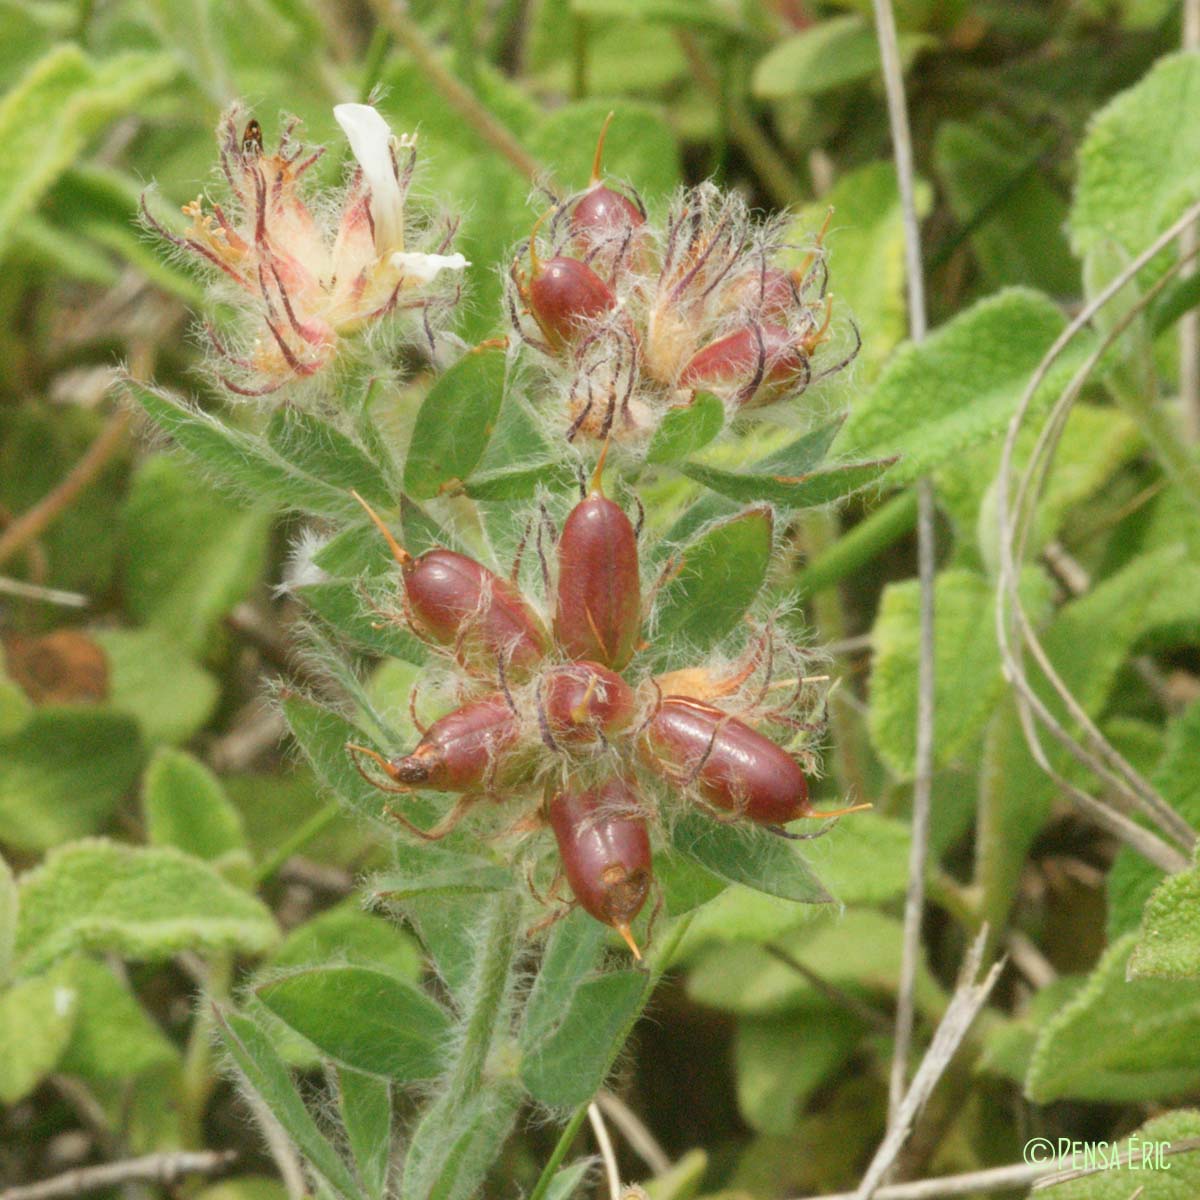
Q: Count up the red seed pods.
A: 10